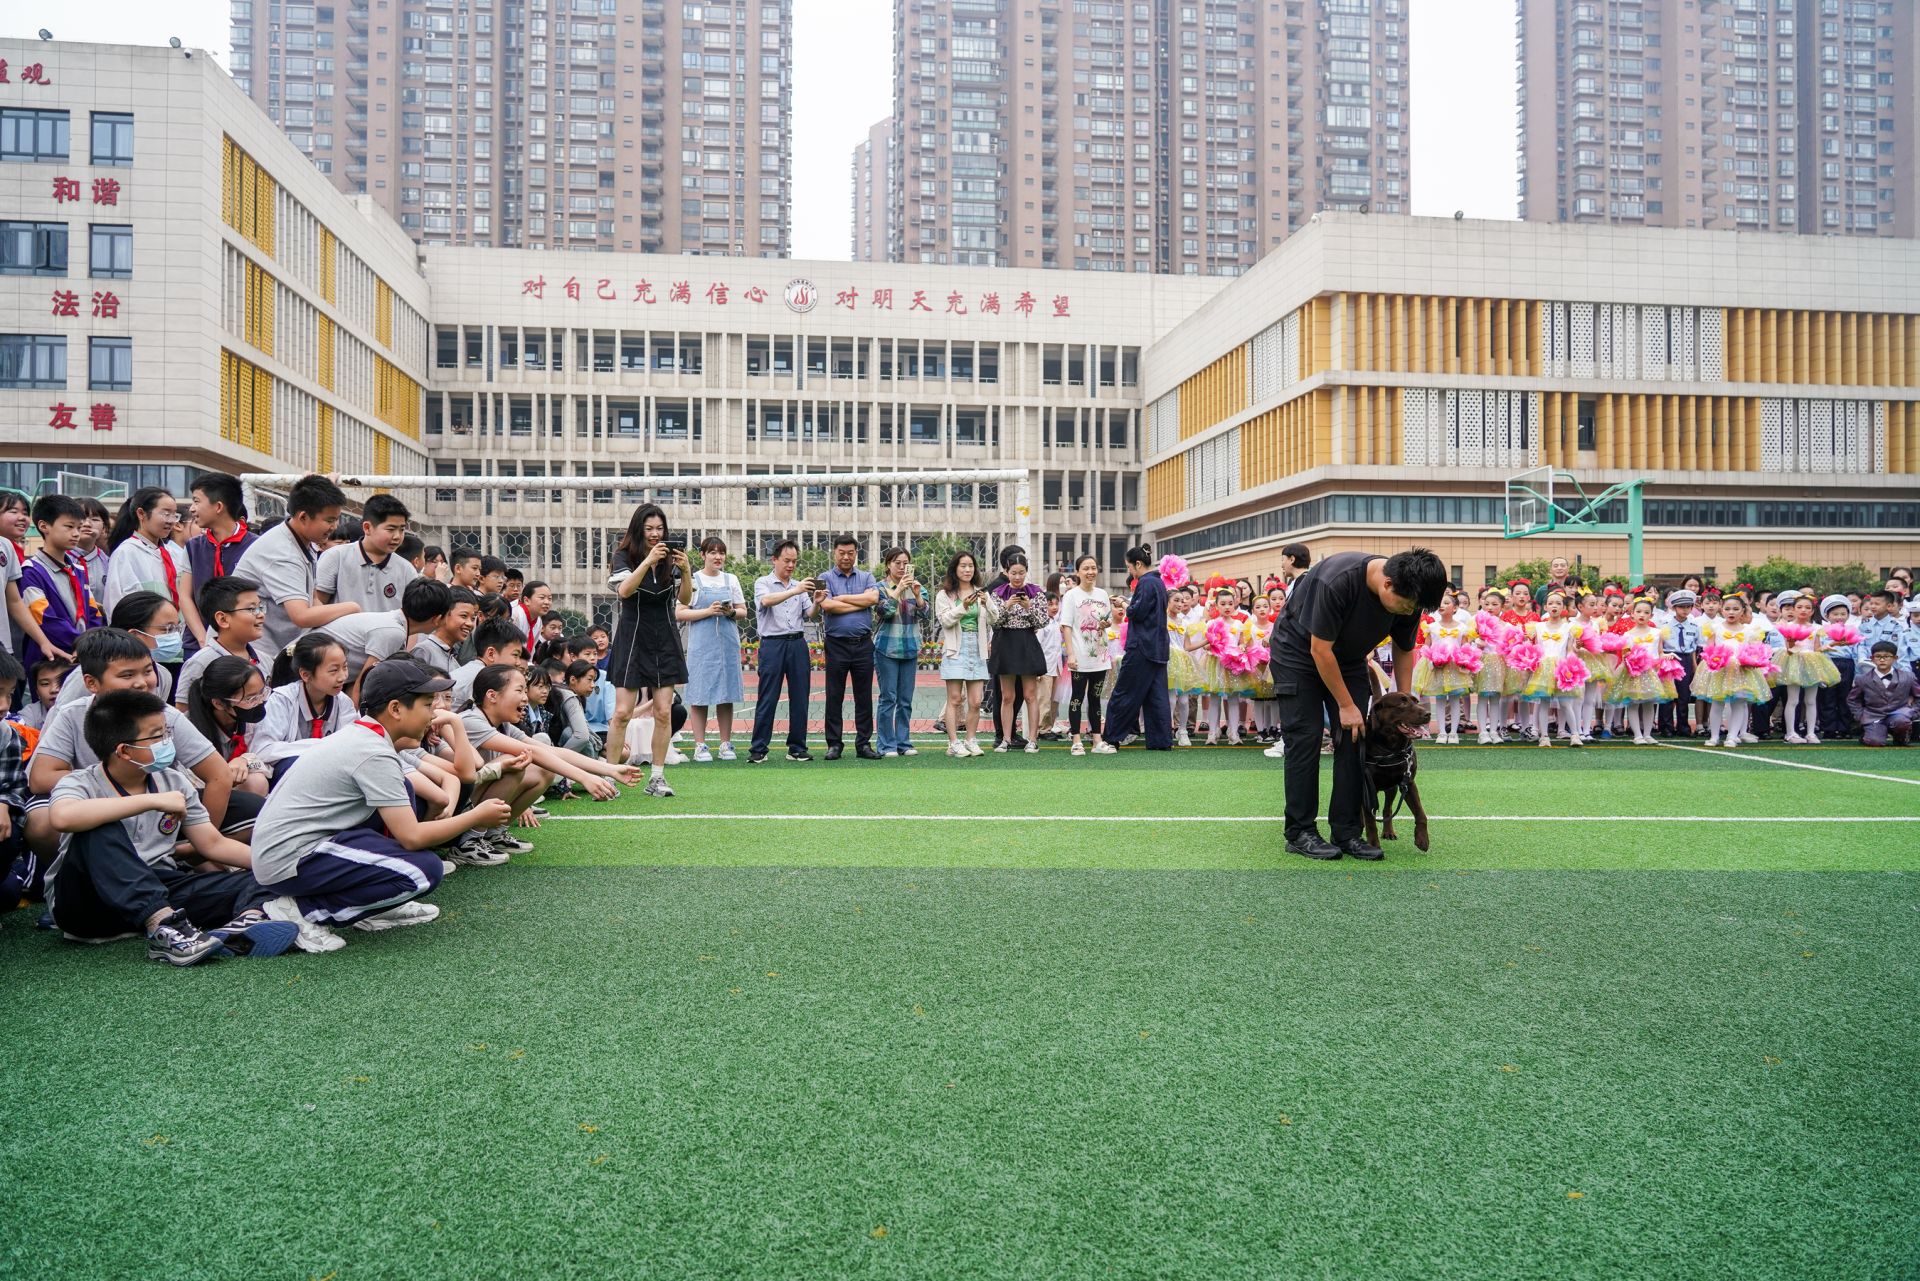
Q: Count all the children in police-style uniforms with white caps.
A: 4